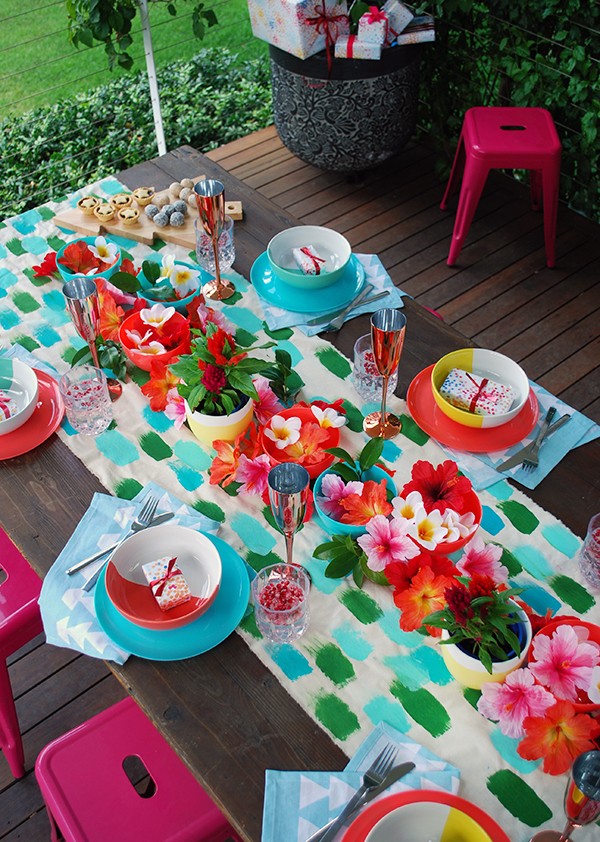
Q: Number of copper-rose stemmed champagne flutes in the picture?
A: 5